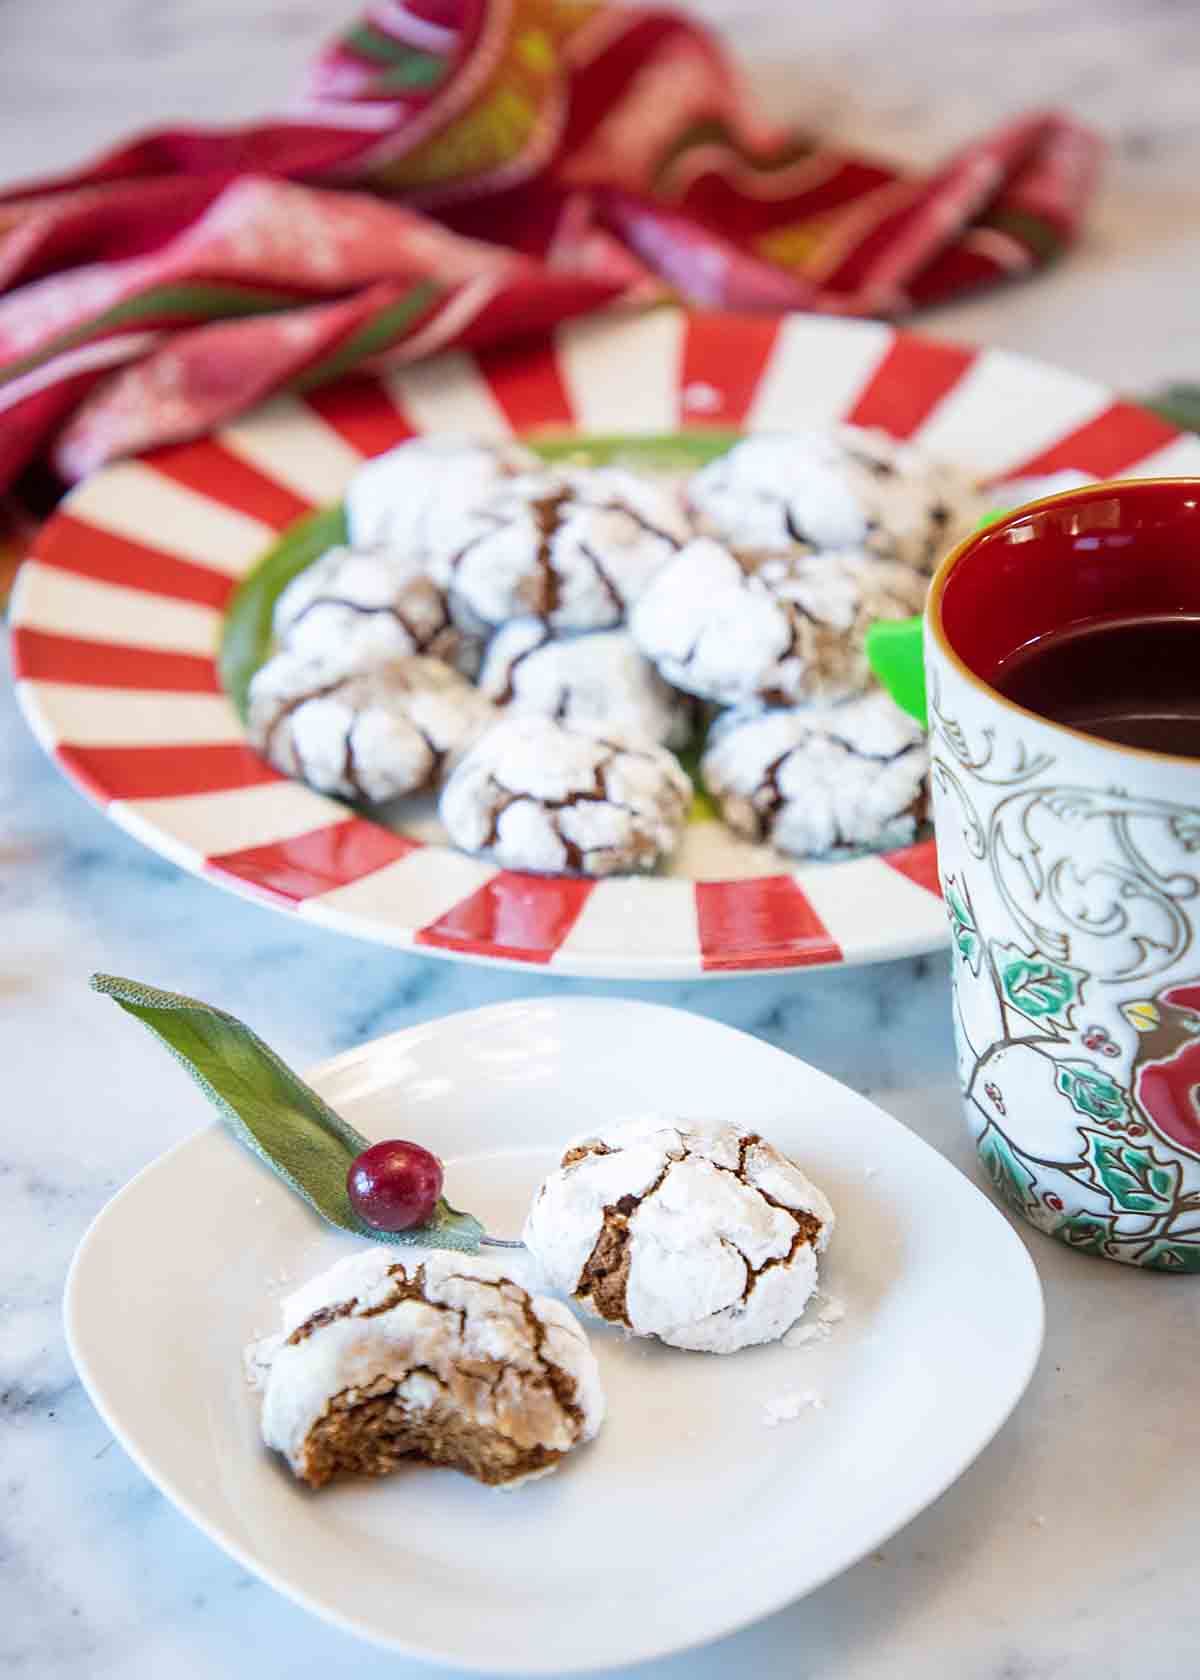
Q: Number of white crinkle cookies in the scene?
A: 11